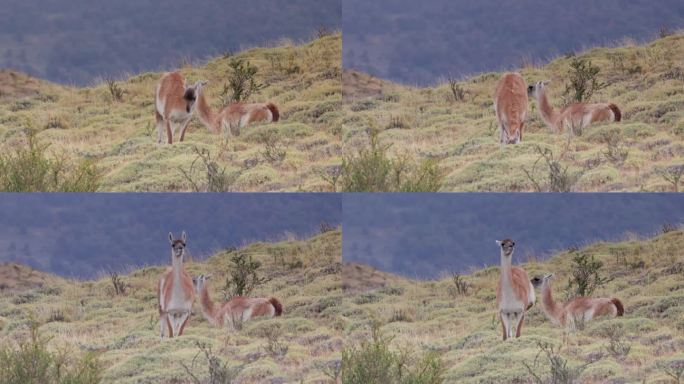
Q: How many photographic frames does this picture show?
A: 4